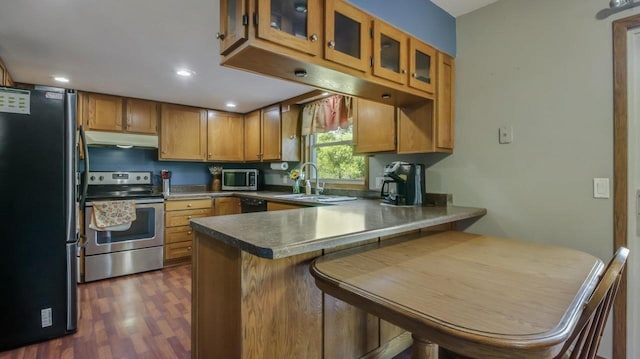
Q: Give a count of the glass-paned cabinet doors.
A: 5